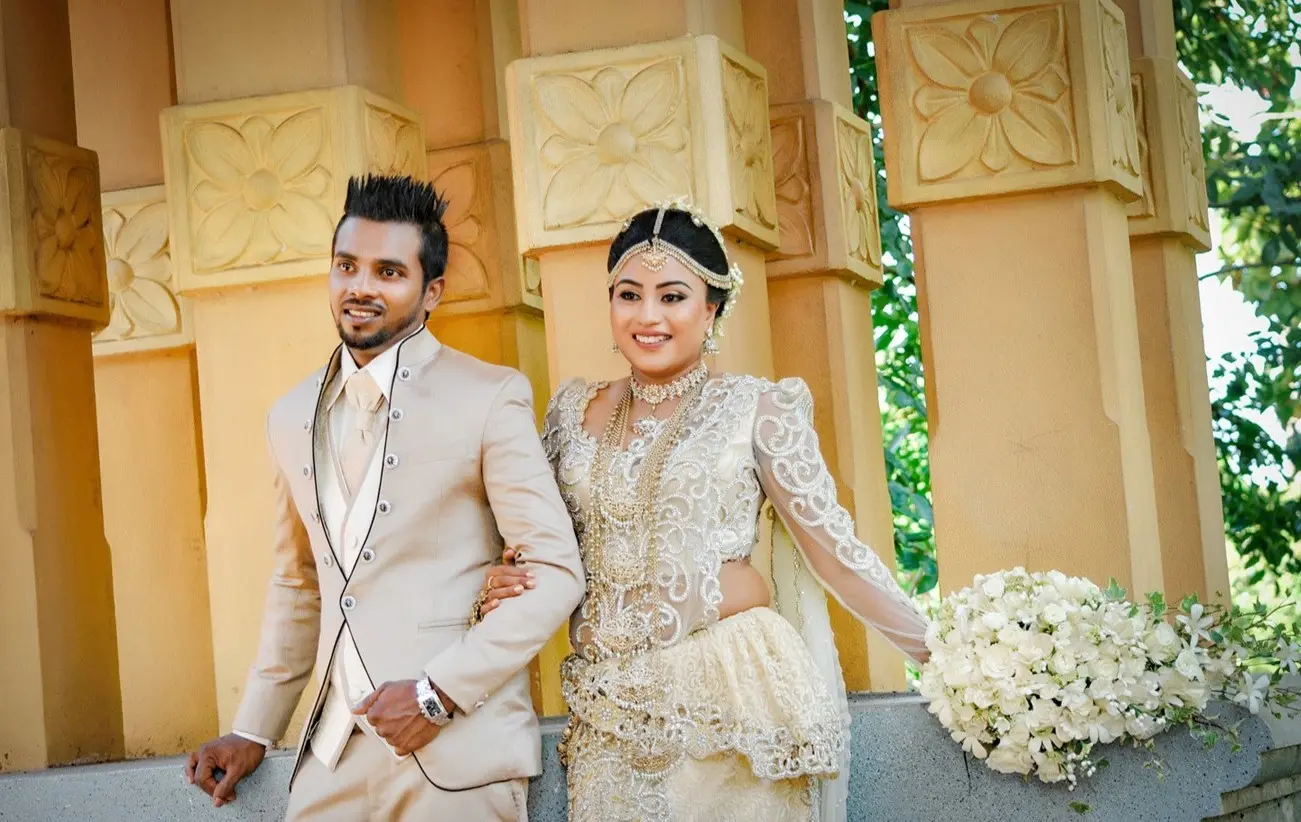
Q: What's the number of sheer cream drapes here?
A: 1